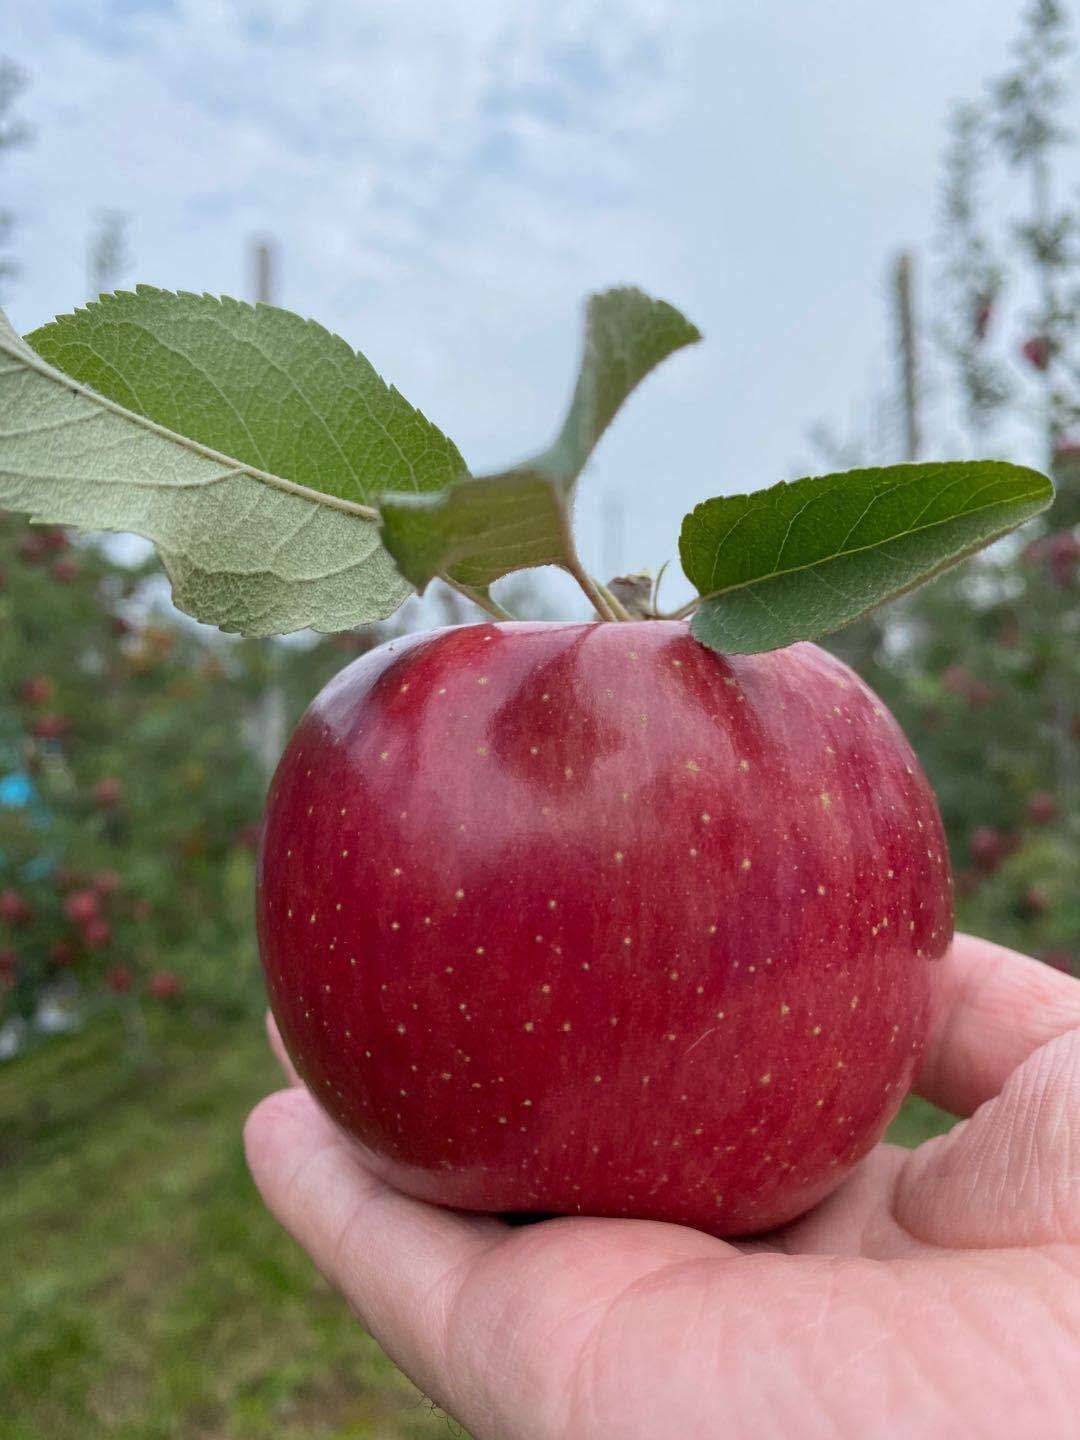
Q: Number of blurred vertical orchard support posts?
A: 2